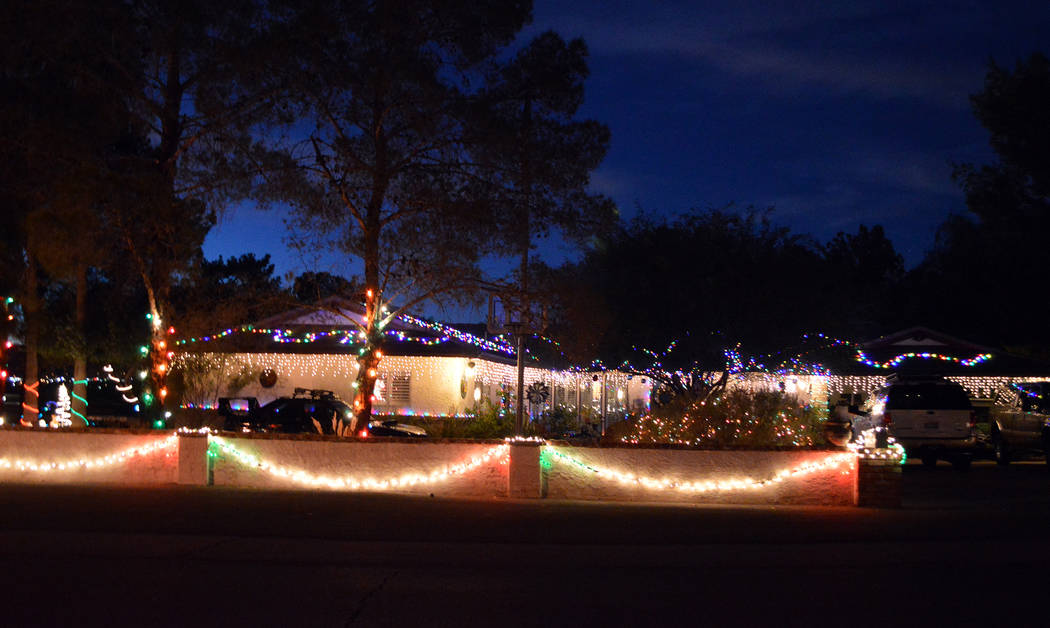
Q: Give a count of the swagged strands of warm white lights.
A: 3